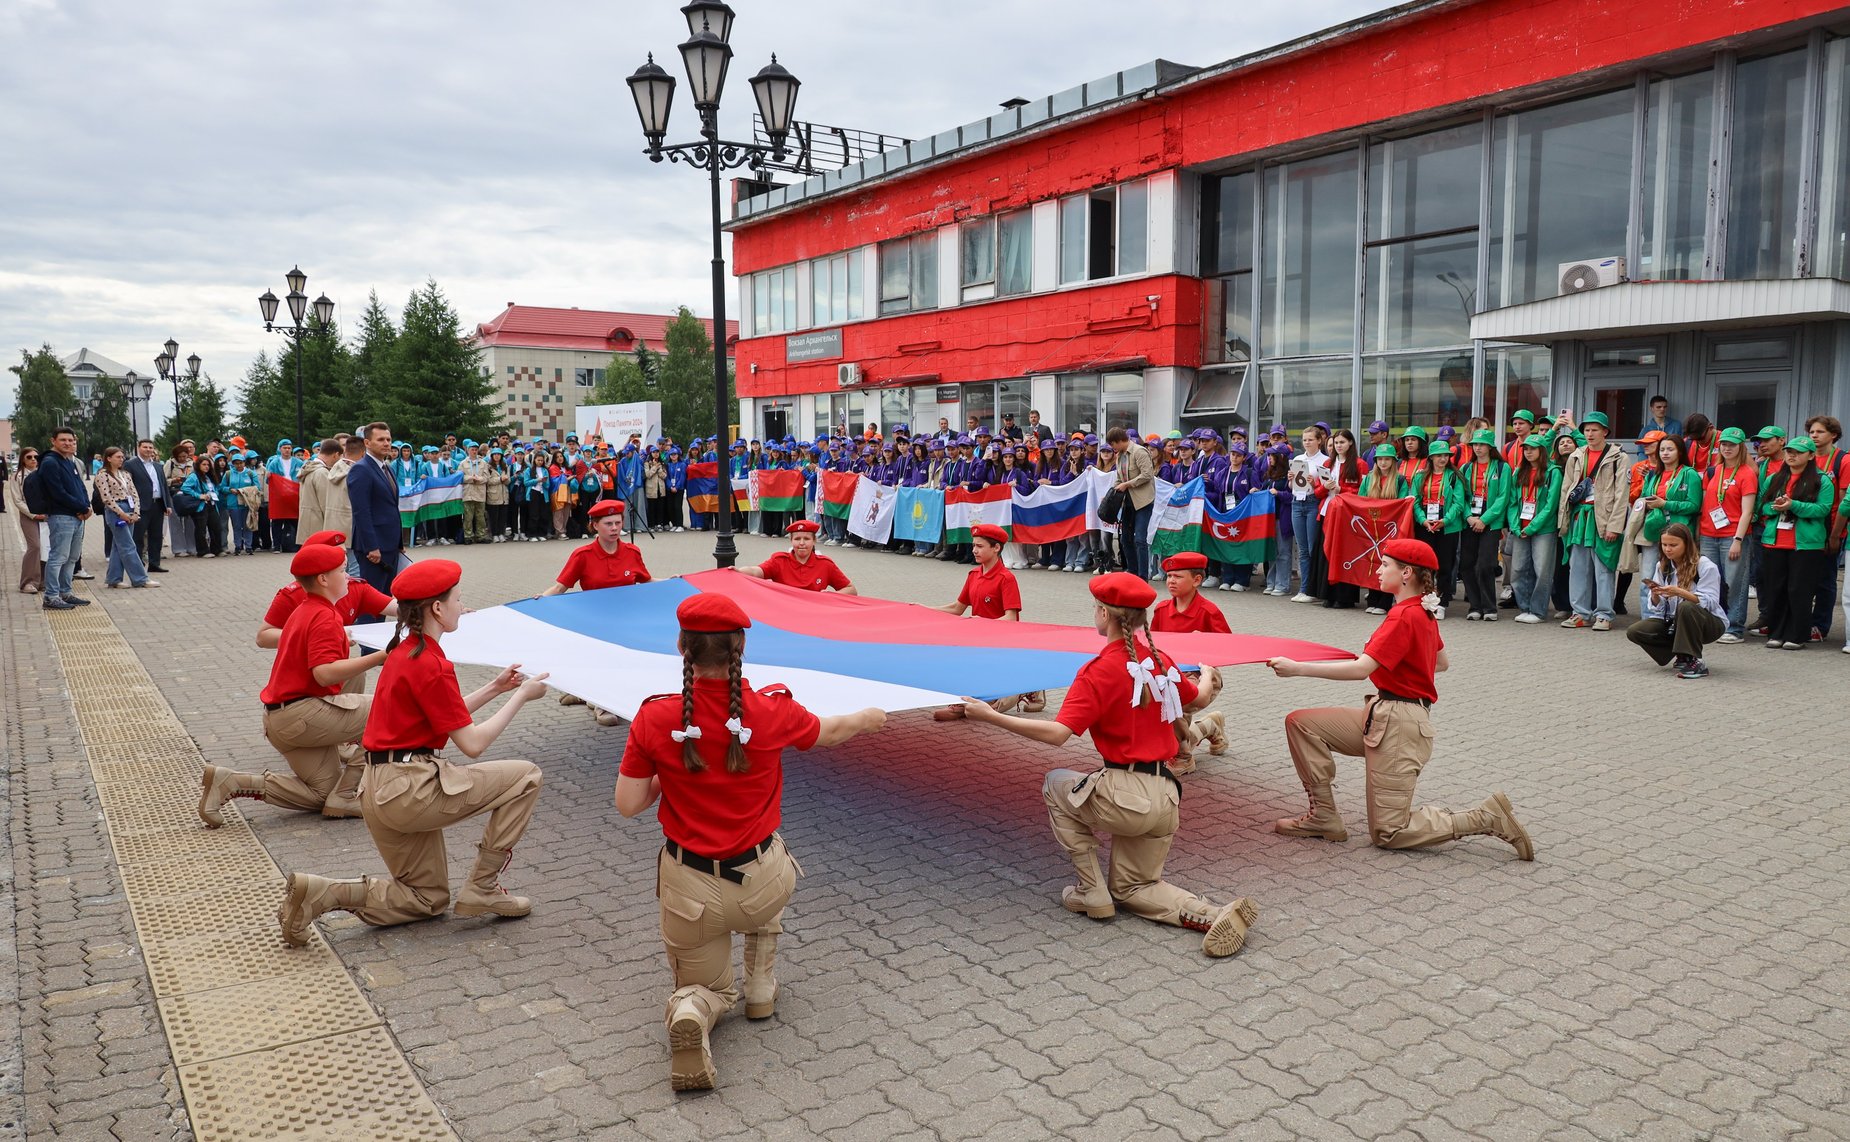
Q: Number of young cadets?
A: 10